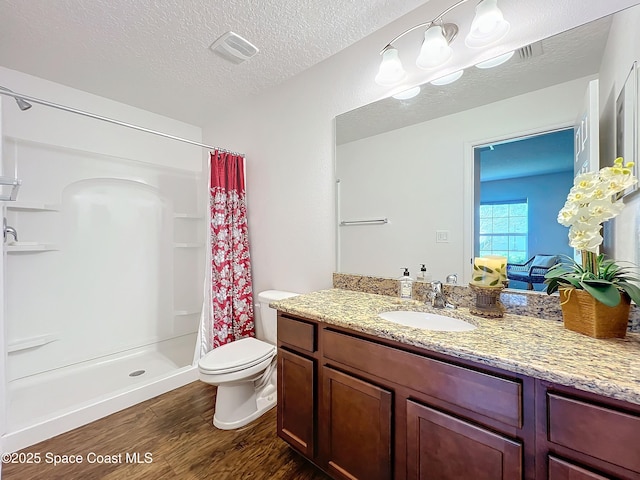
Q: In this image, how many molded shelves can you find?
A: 6